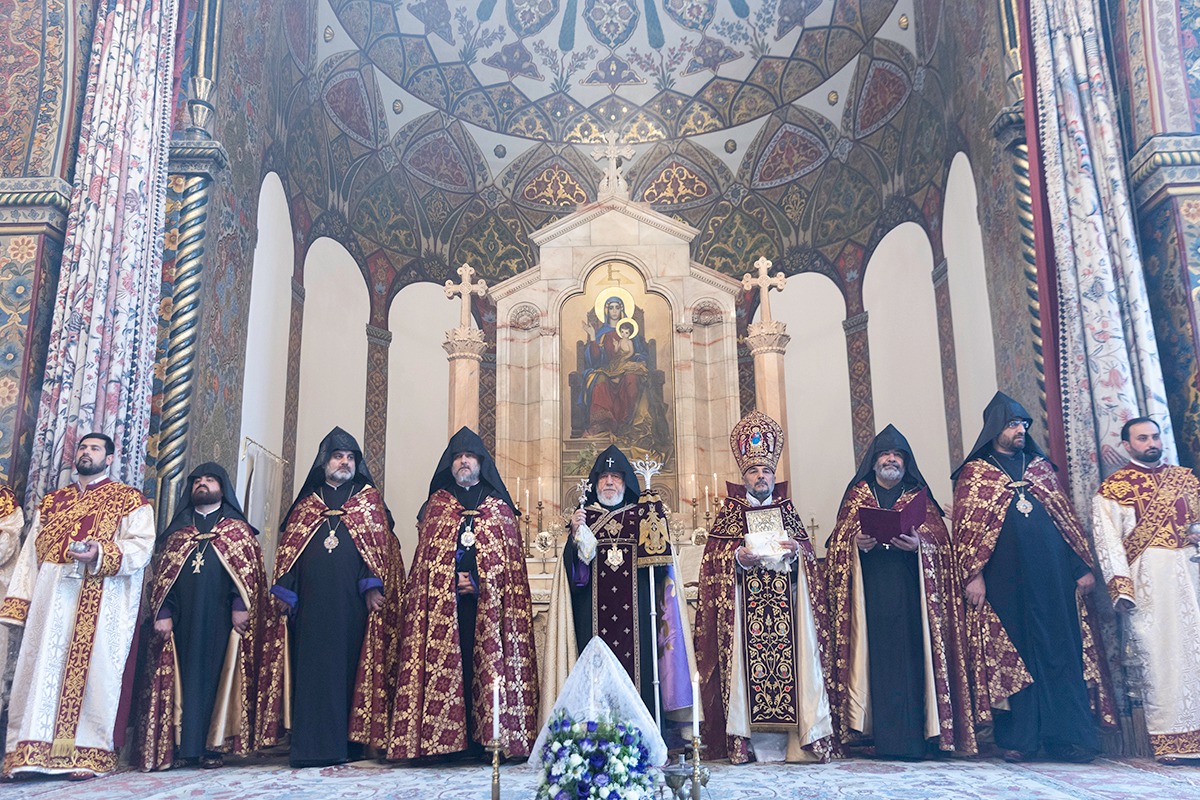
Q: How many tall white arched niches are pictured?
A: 6